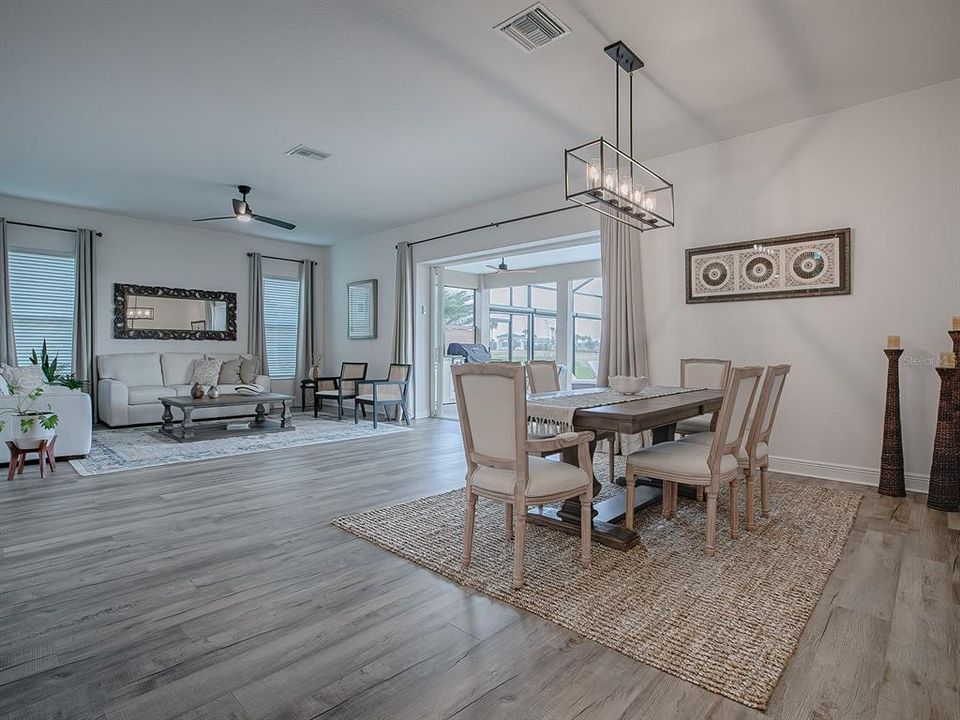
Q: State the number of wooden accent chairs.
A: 2